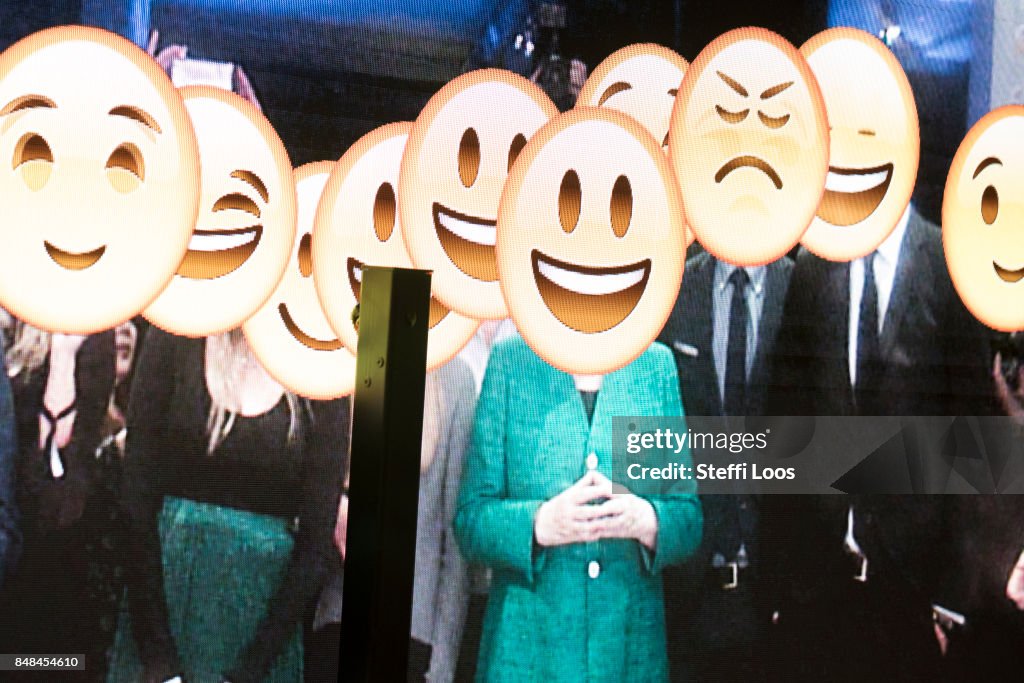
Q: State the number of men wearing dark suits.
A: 2